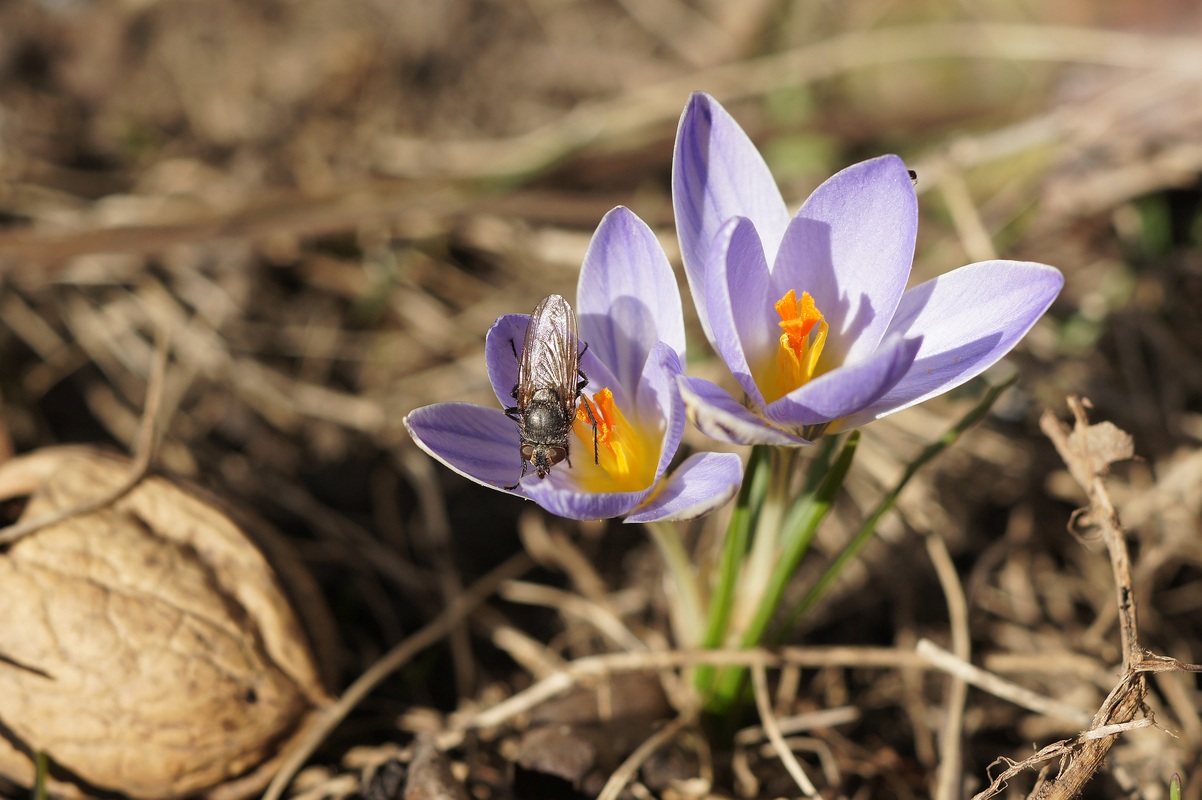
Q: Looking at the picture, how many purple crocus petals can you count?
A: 12